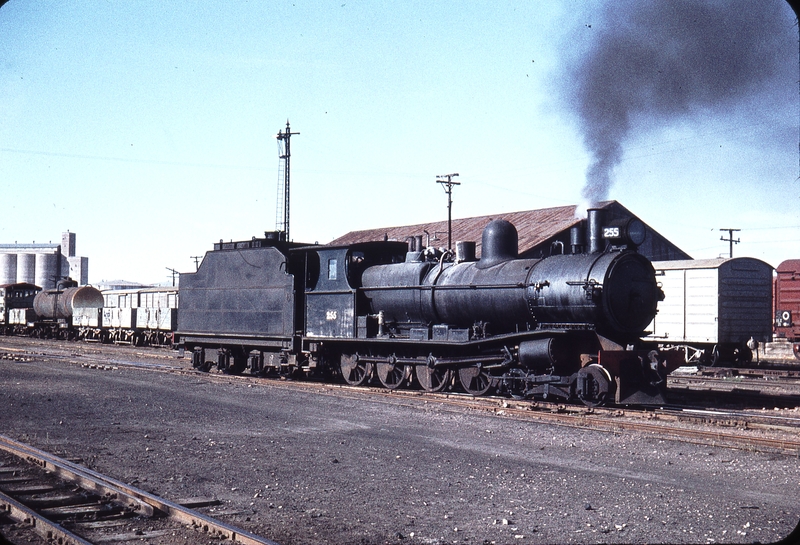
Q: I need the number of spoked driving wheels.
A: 4